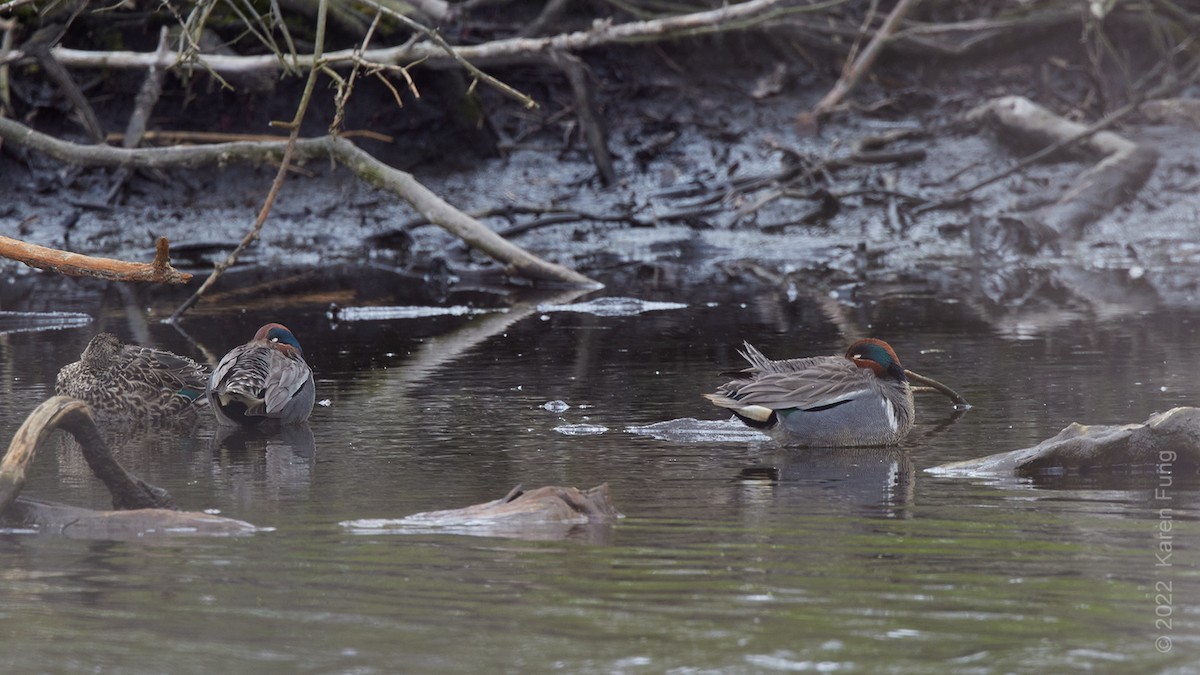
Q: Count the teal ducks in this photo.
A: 3